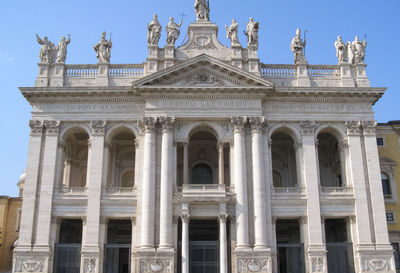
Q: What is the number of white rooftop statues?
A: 11